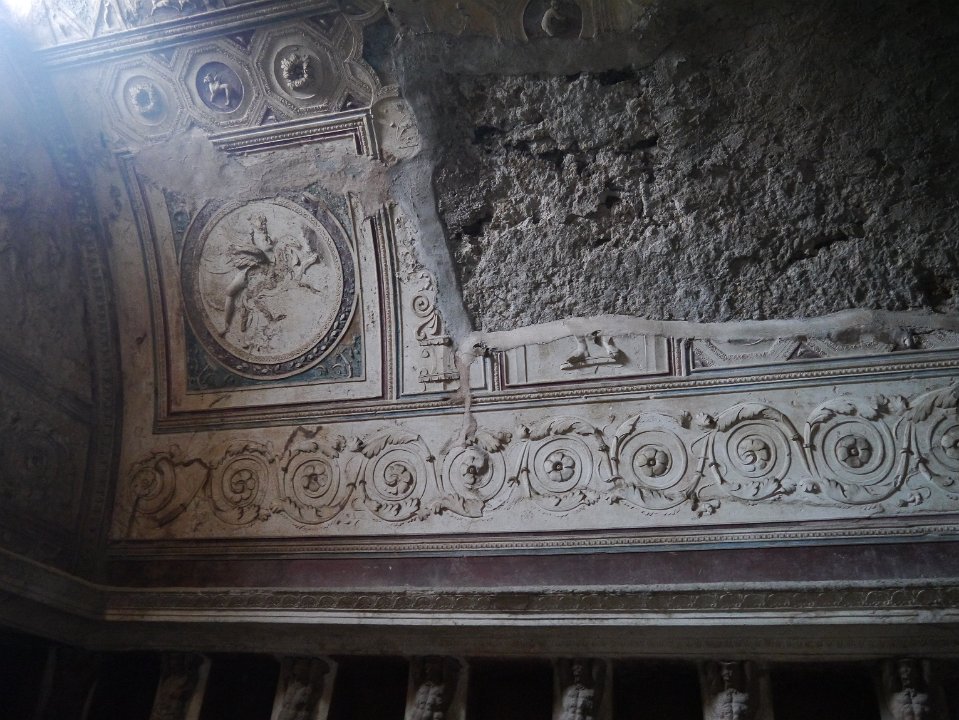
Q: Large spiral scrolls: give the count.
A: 10